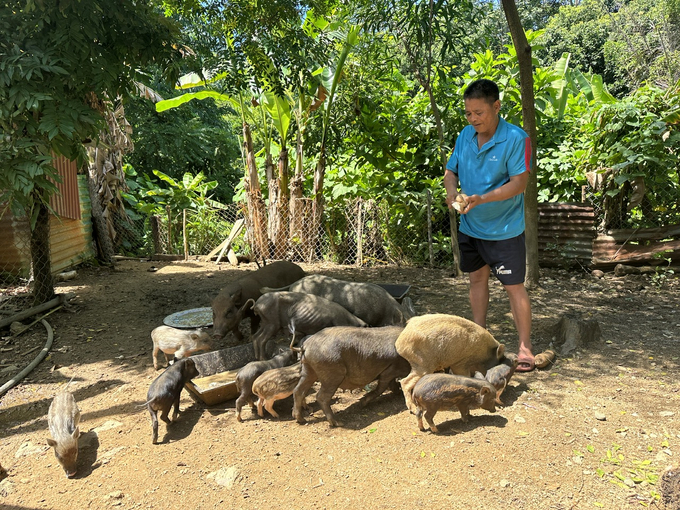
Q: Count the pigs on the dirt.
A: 12